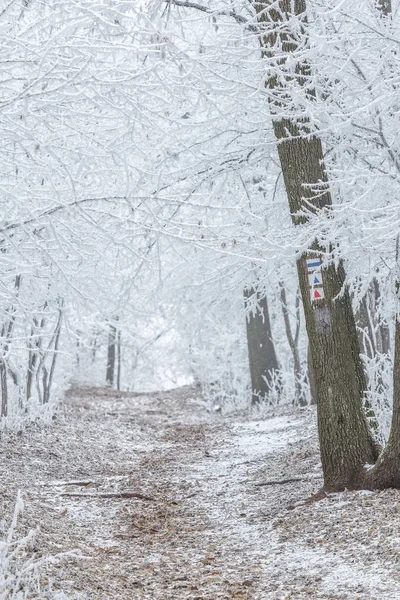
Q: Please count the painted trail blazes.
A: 3